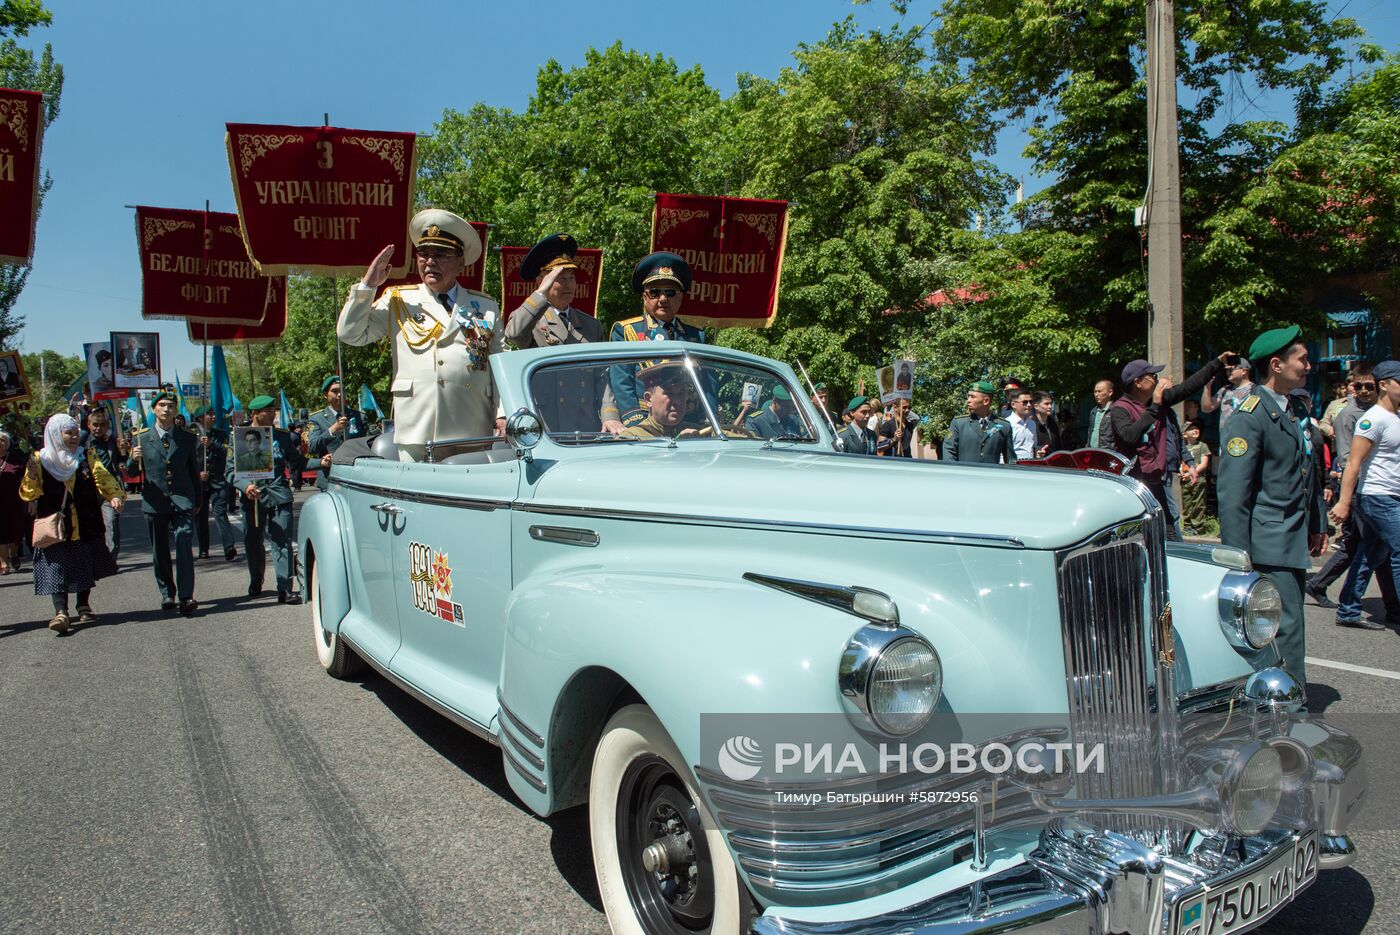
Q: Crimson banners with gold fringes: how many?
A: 7